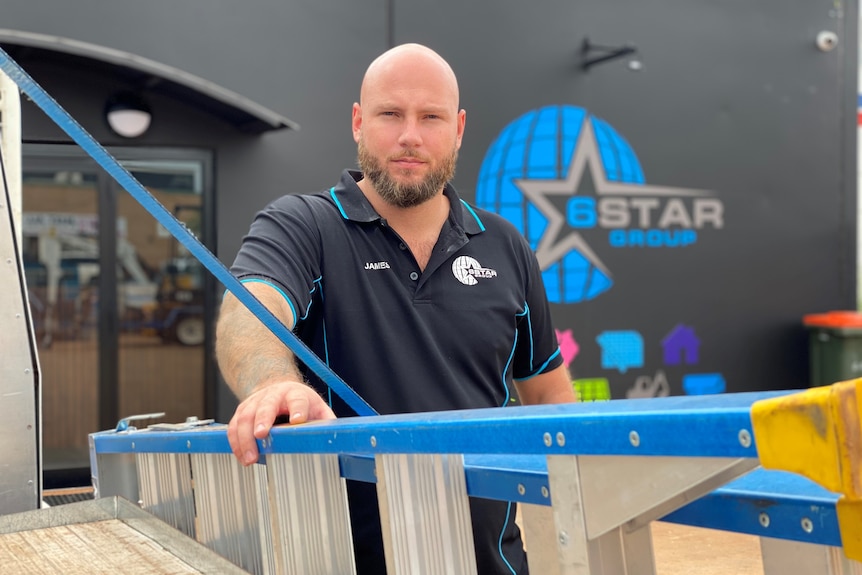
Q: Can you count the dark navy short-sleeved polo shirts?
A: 1